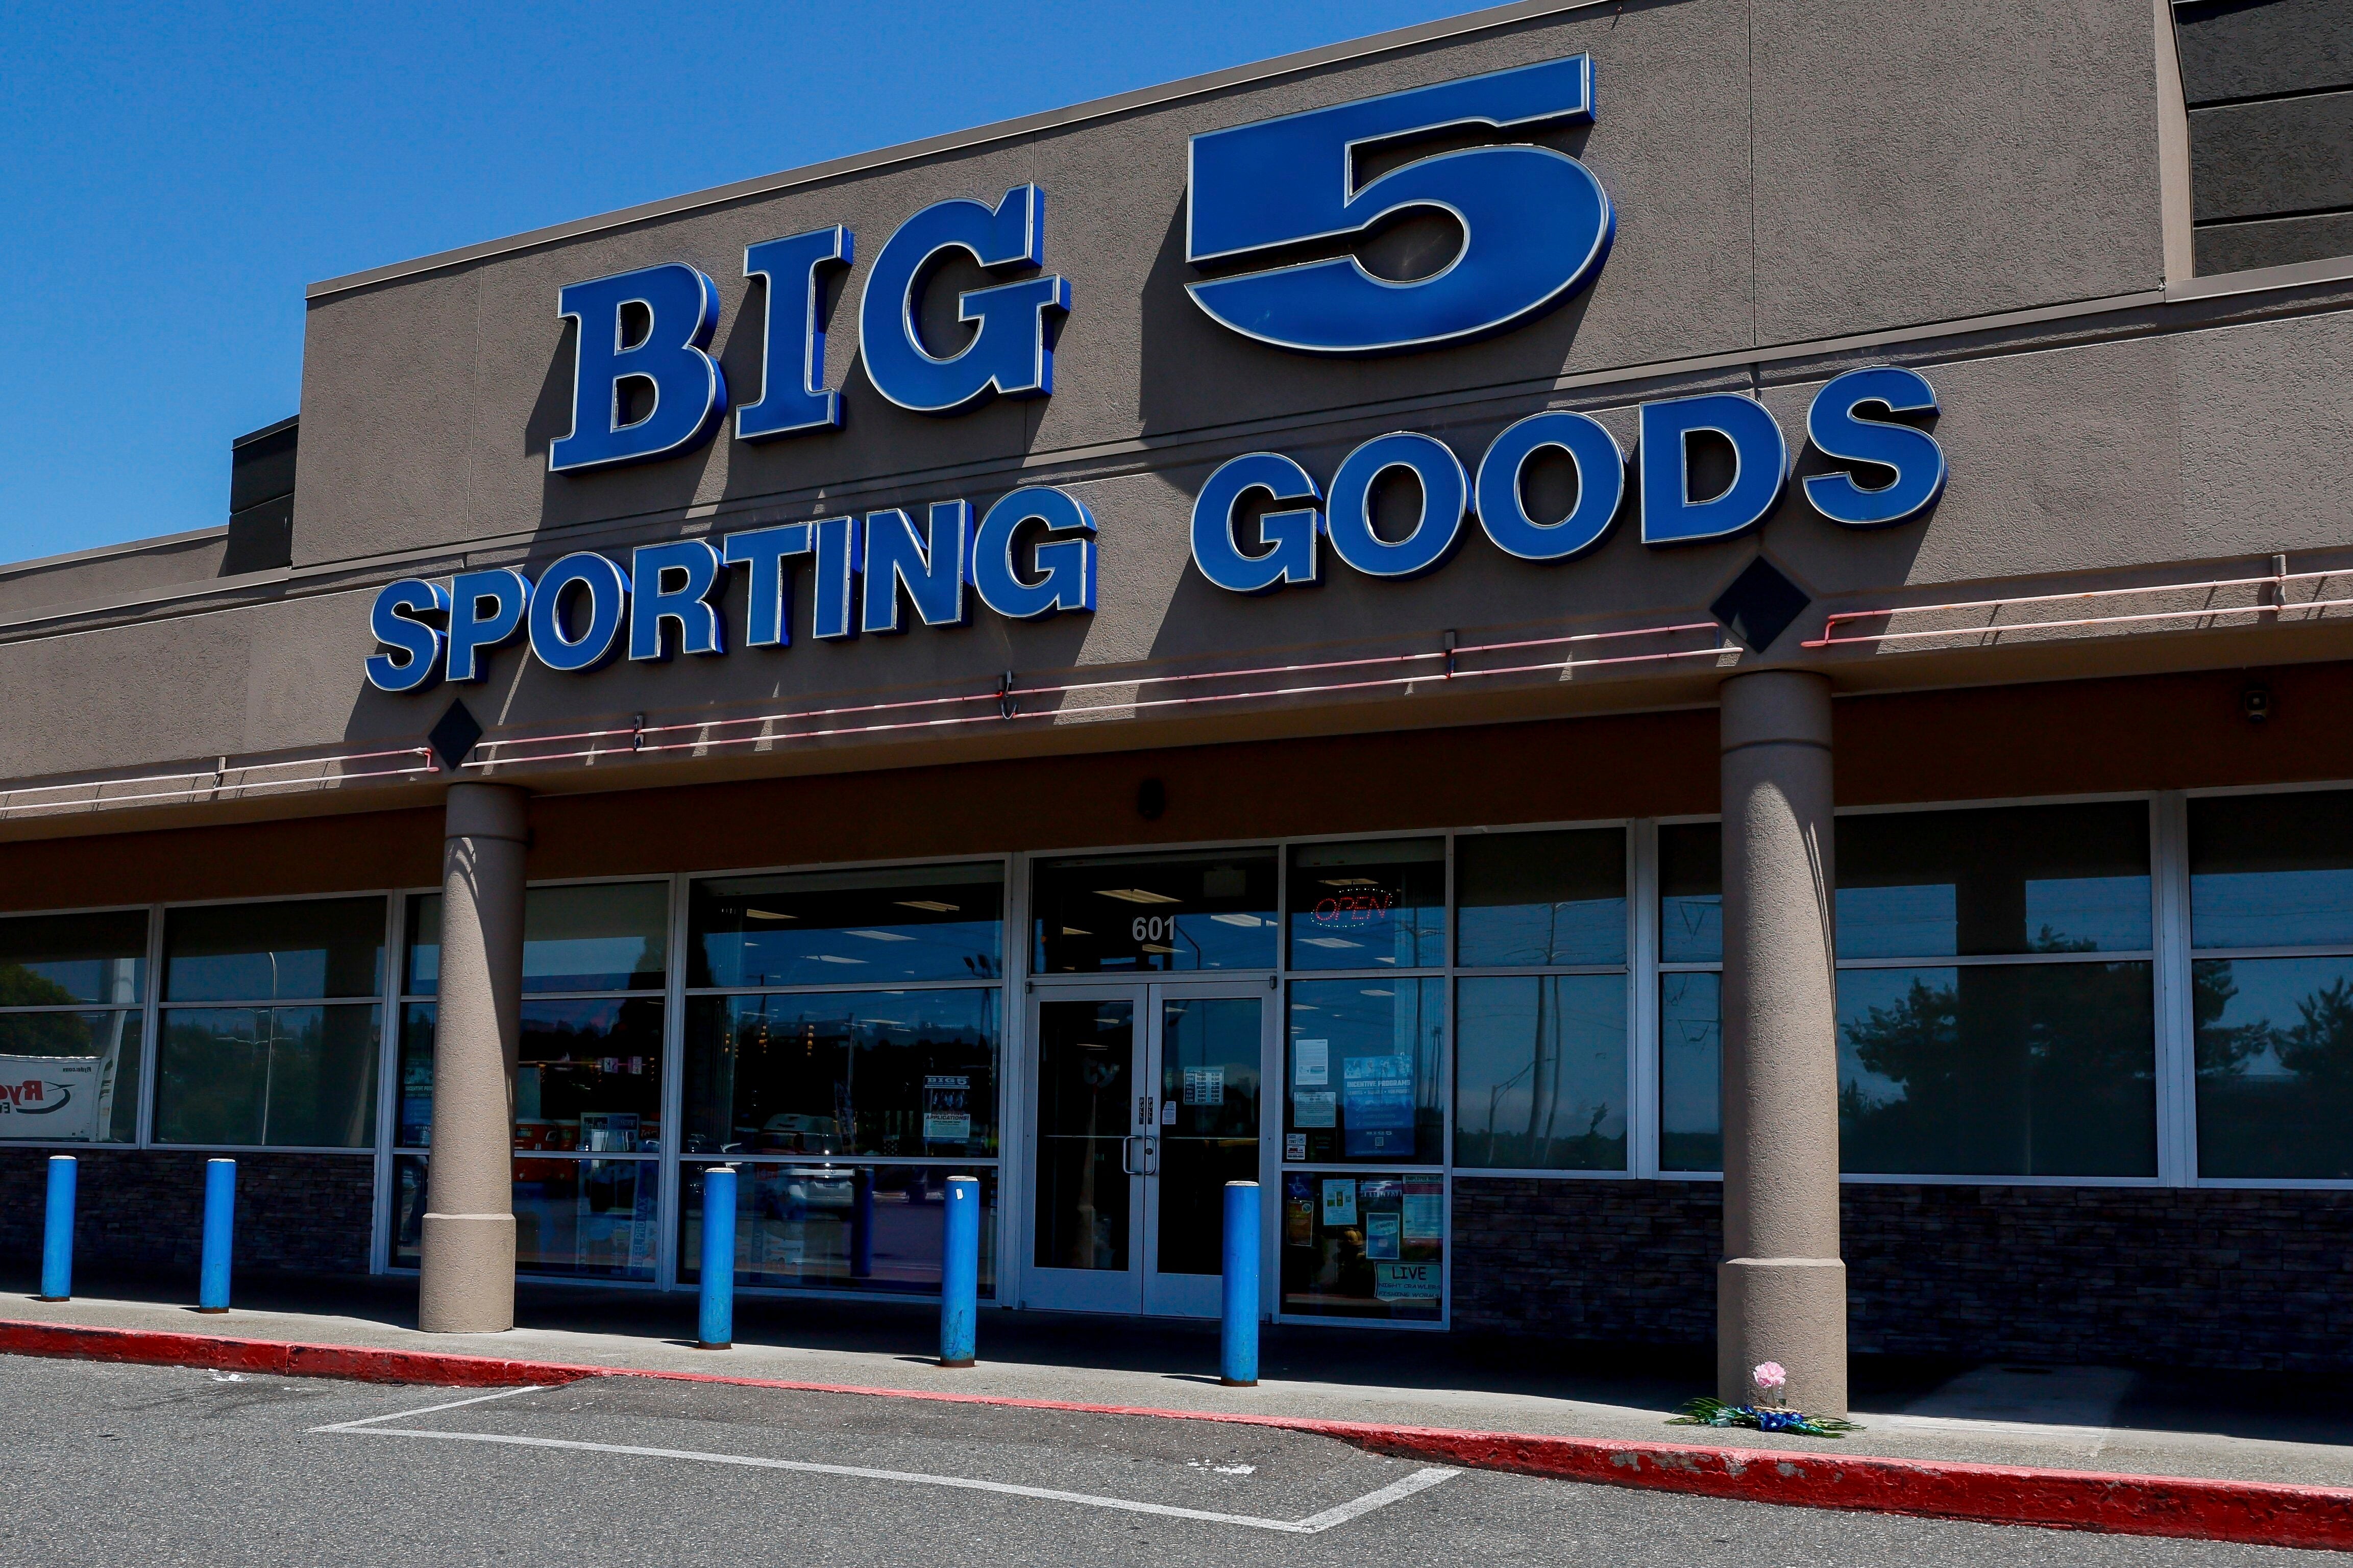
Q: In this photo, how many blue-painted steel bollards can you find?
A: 5